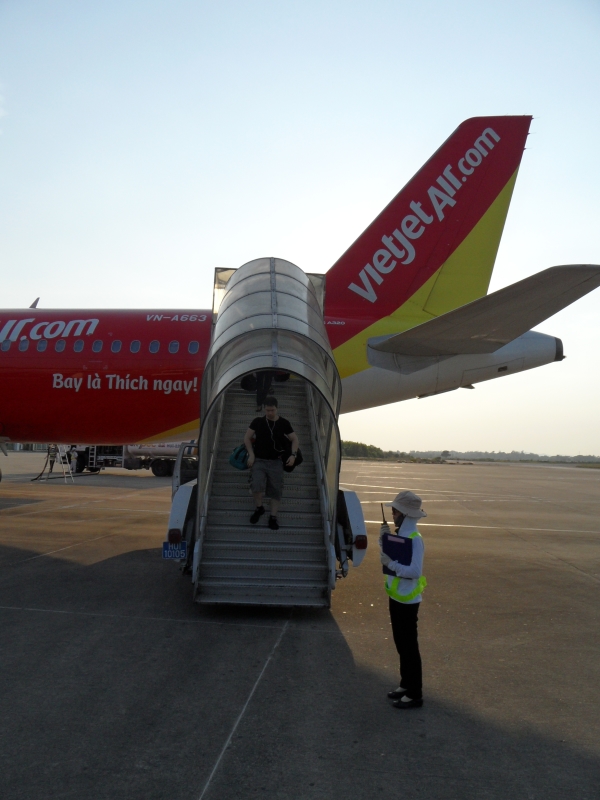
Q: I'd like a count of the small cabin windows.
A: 11